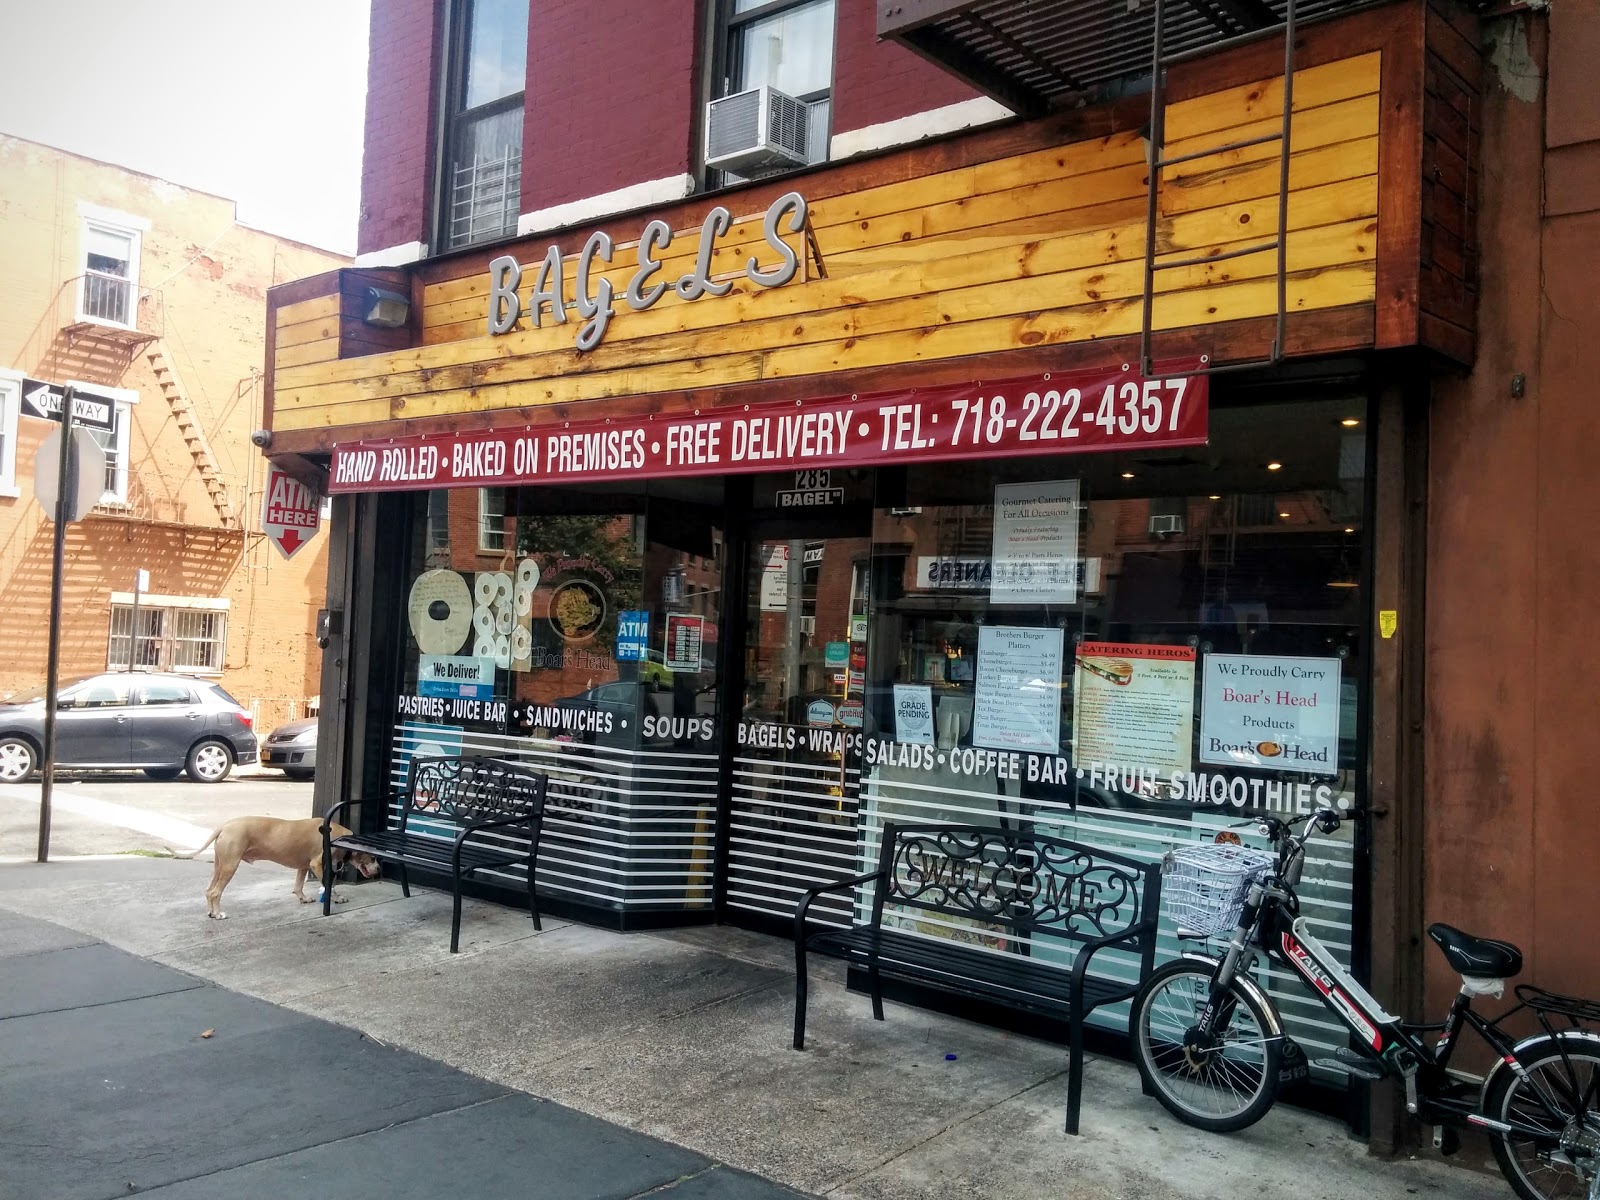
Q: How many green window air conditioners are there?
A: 0